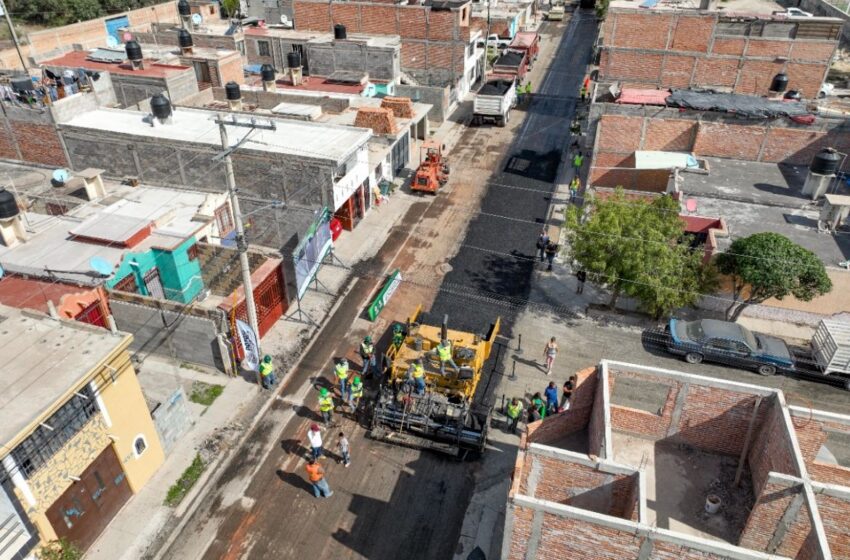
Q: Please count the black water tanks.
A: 11